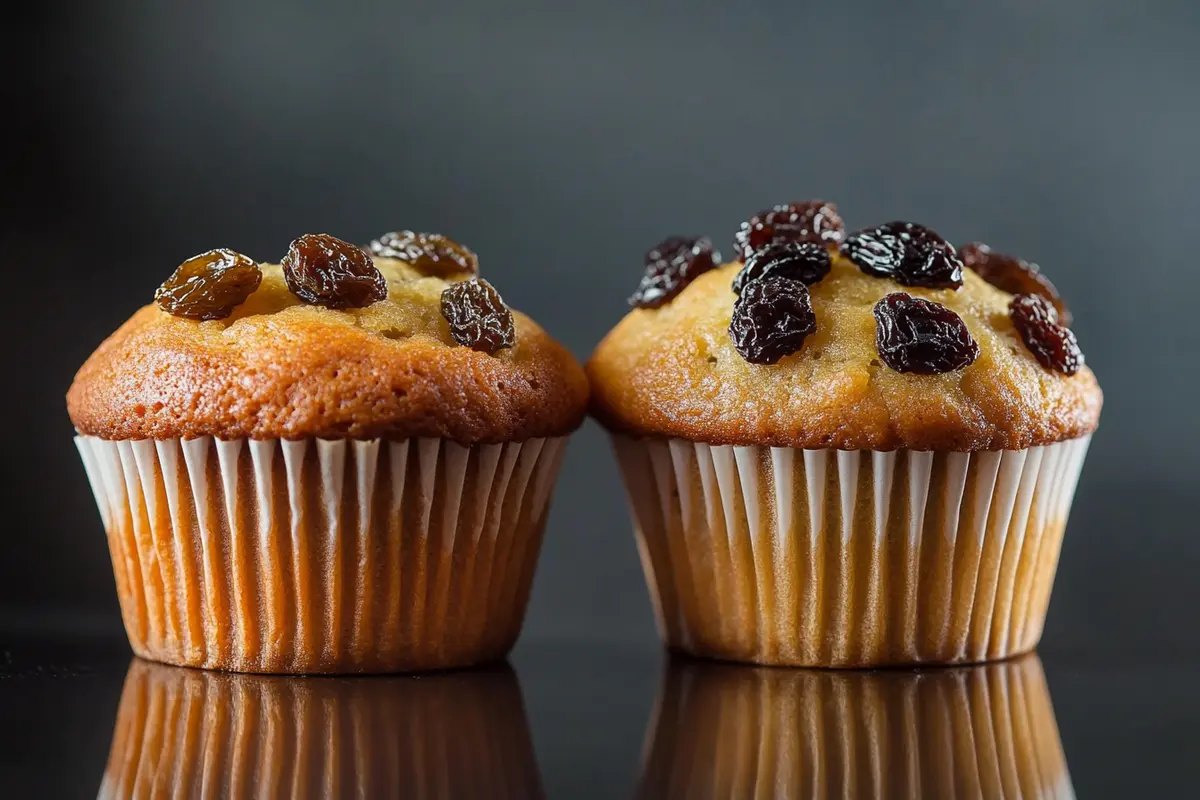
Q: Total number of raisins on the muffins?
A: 12